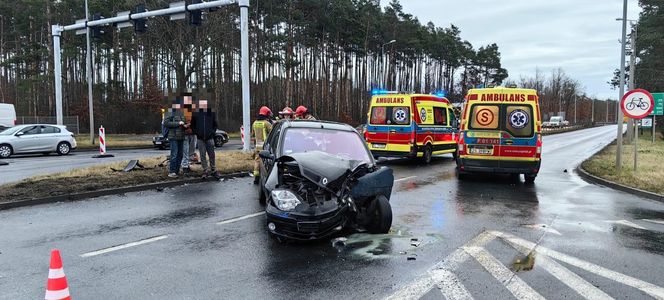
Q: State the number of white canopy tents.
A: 0